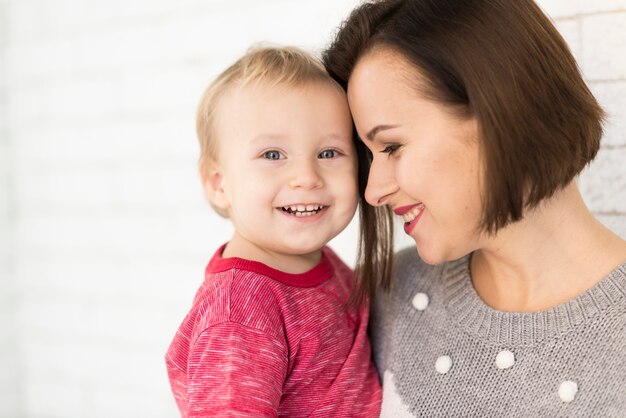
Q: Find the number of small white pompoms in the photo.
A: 4